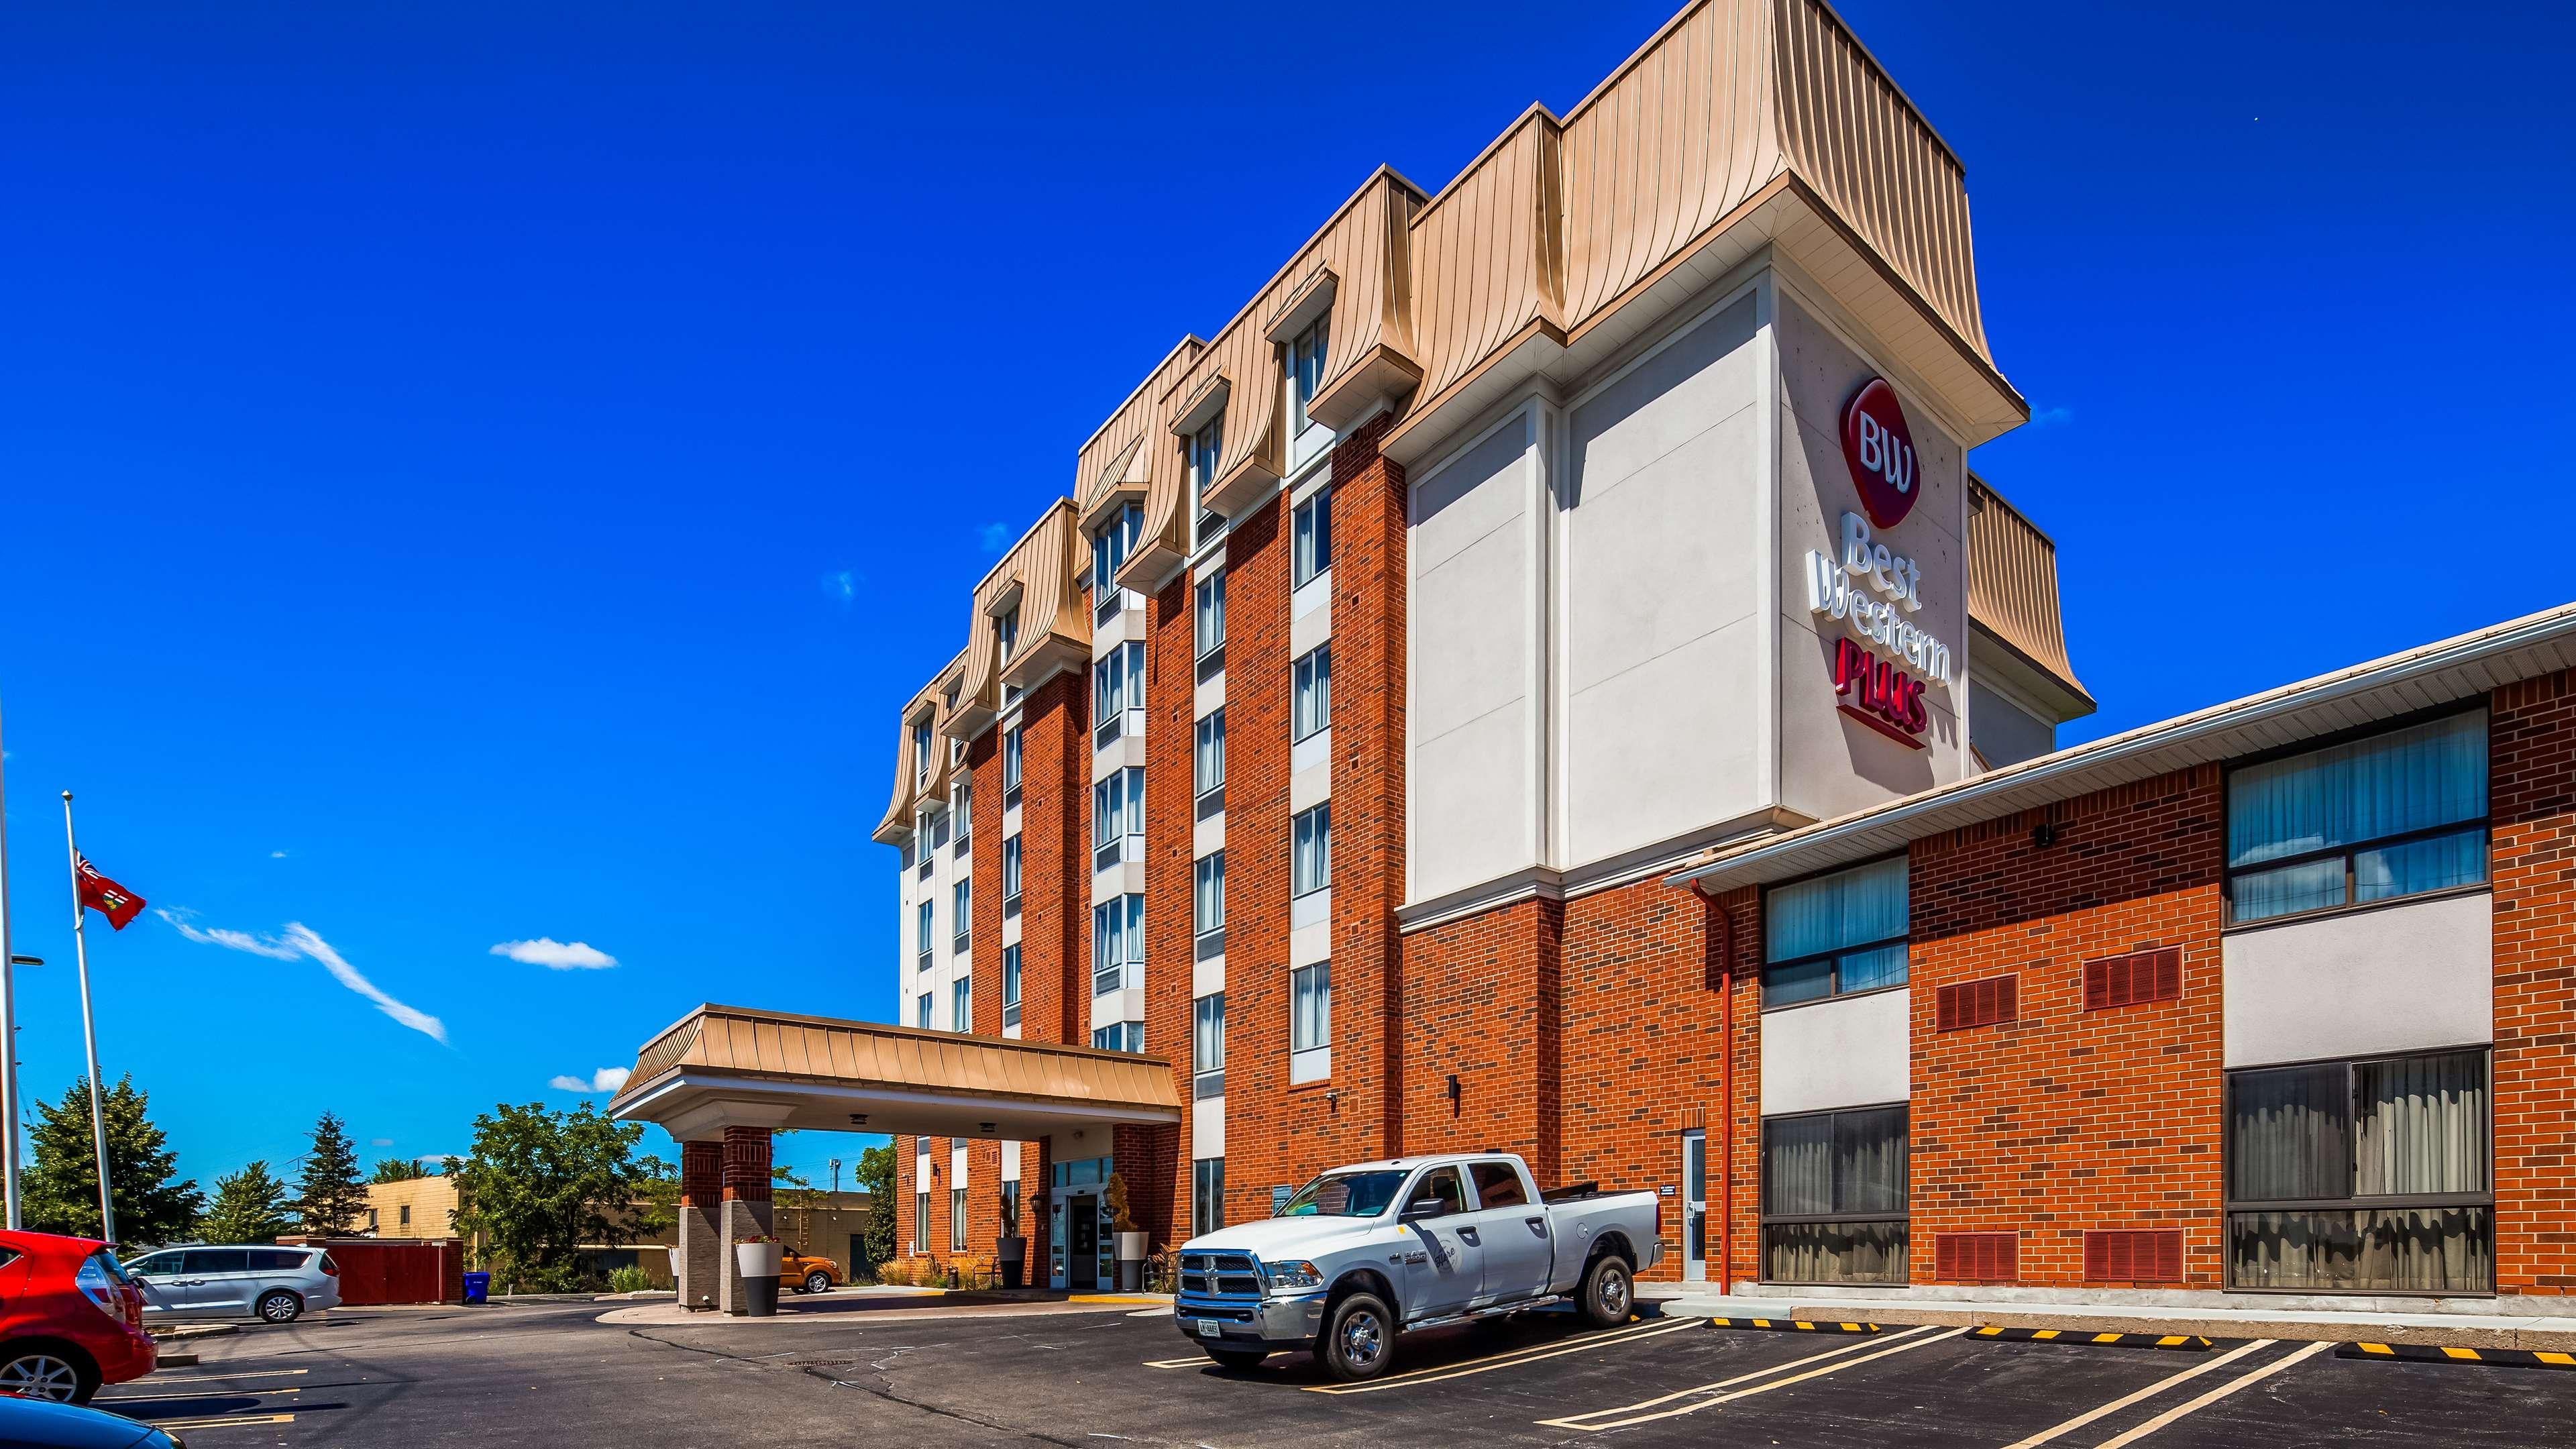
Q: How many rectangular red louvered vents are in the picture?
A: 4